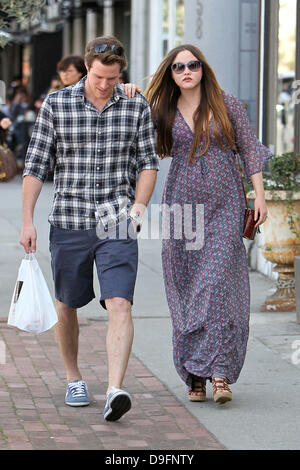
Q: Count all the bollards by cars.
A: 0